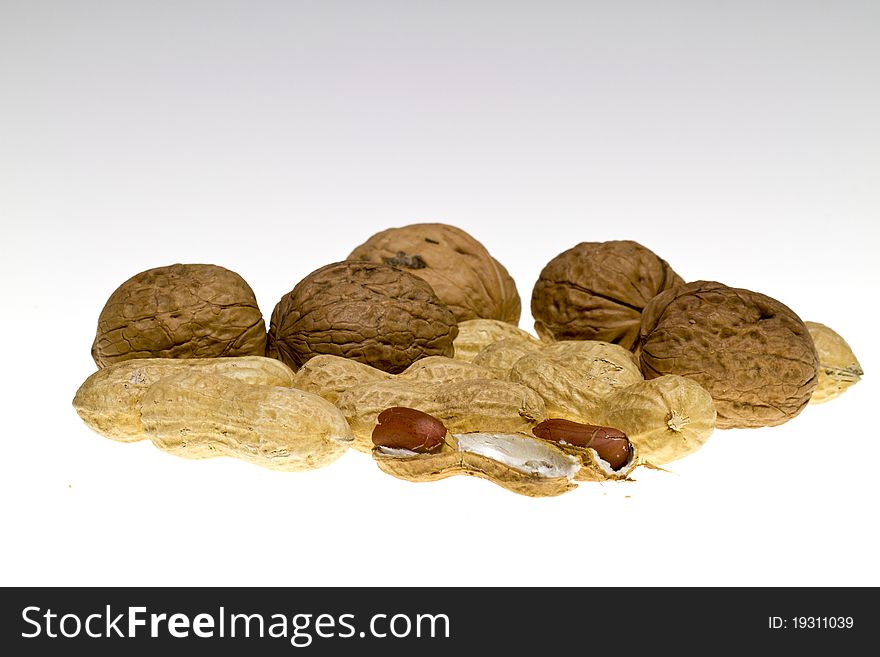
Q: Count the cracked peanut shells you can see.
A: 2